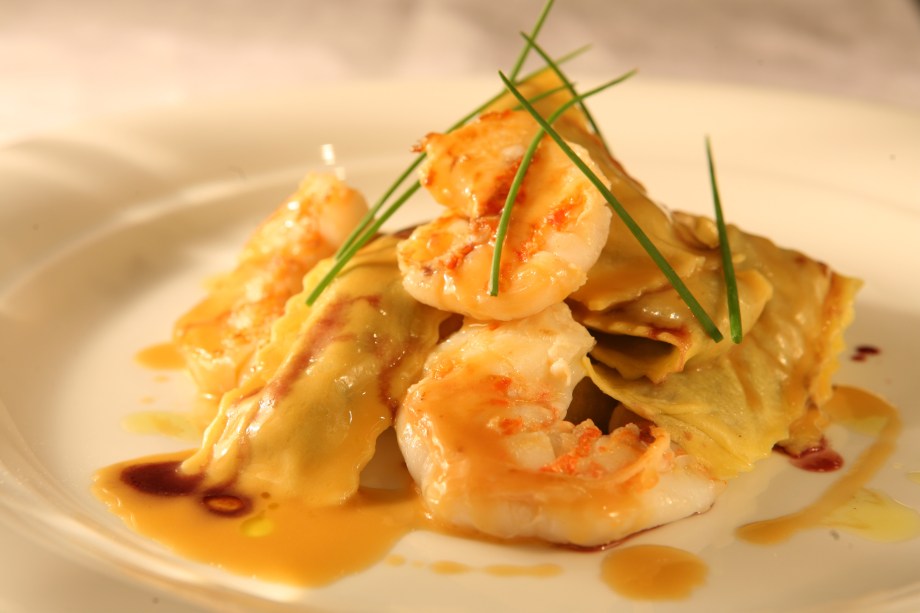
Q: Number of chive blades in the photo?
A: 7